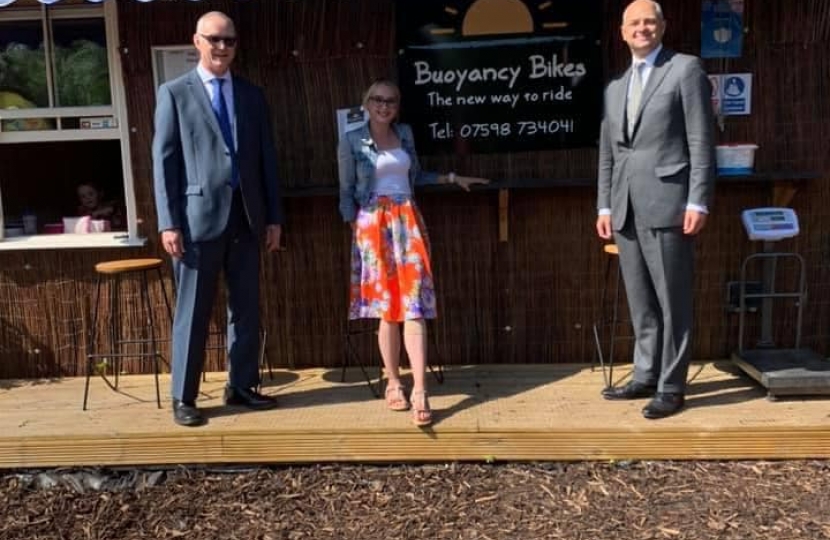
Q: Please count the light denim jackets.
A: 1